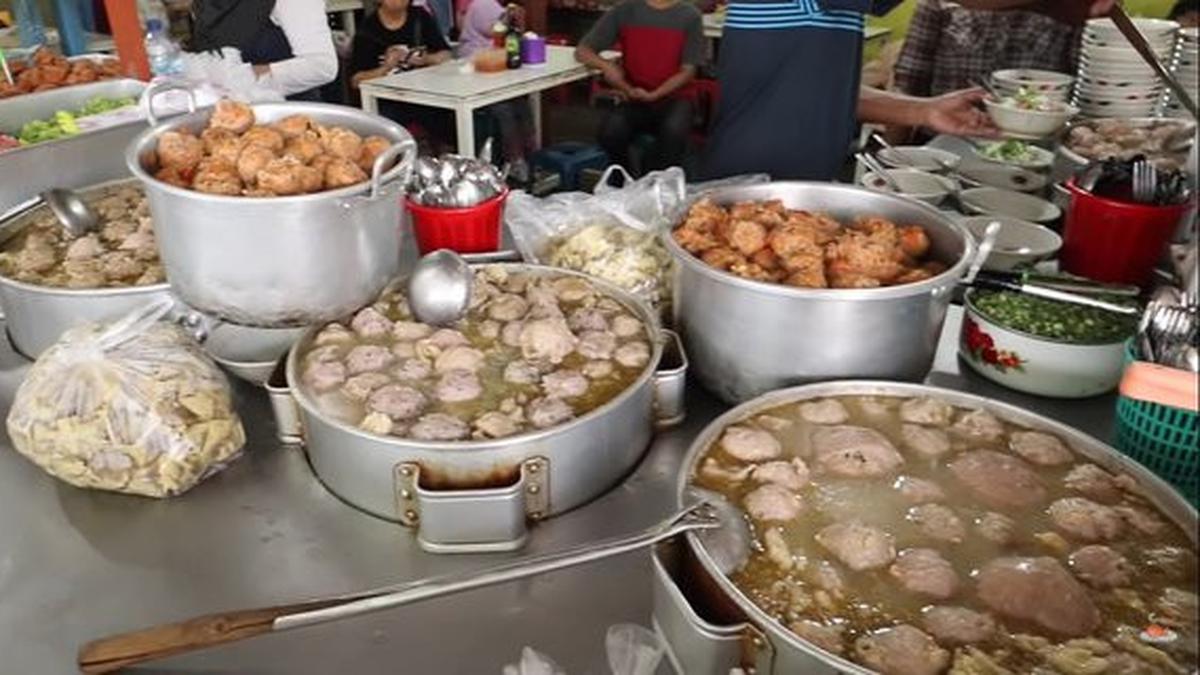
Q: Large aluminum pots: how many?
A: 5